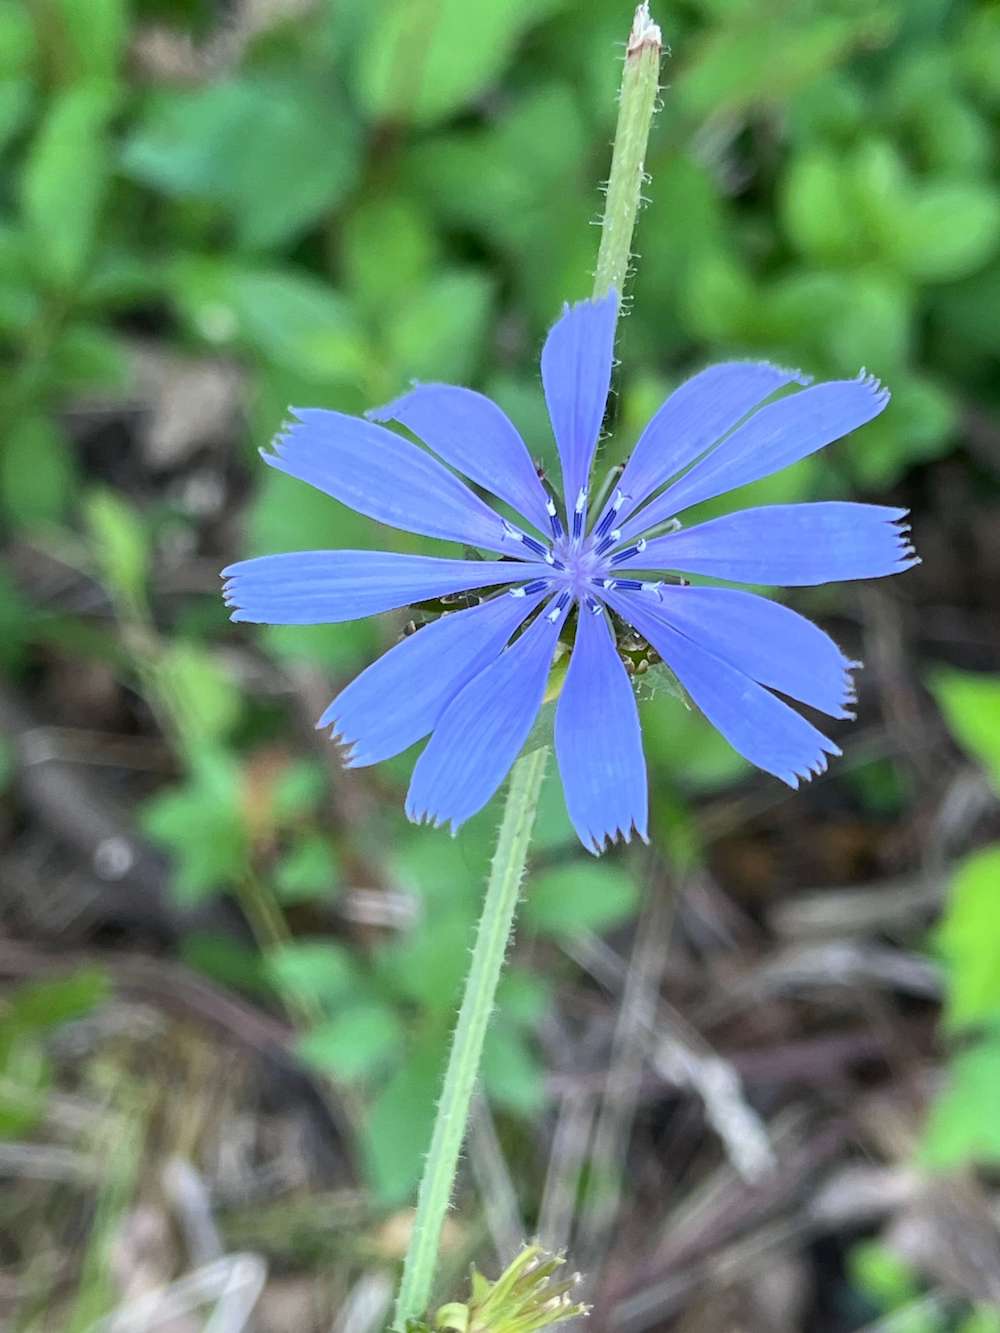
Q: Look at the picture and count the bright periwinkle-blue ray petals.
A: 12